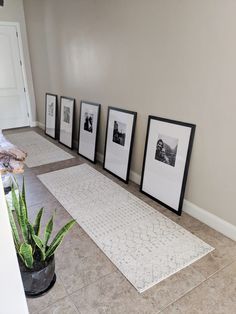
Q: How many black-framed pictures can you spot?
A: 5